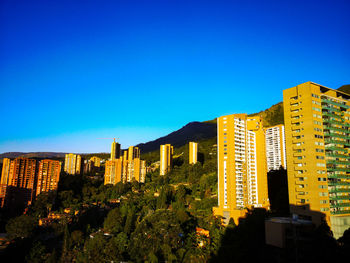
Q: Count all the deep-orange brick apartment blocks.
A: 2